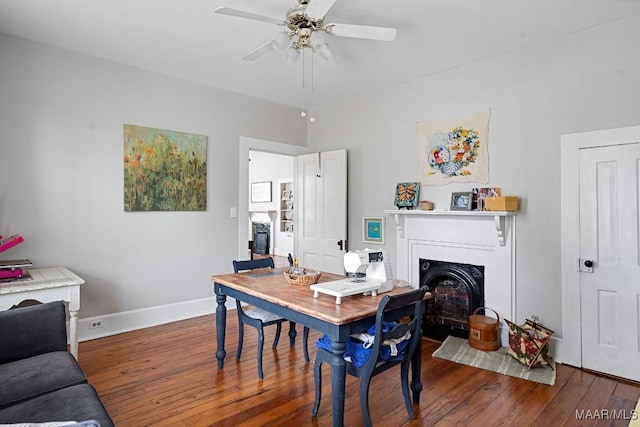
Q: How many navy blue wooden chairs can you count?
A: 2